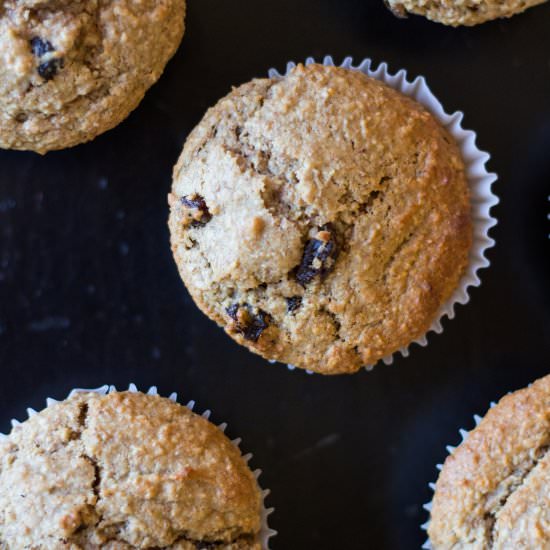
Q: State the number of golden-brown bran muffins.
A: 5